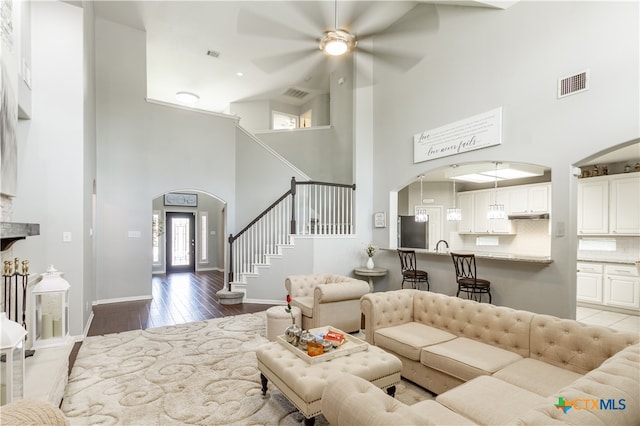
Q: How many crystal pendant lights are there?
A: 3